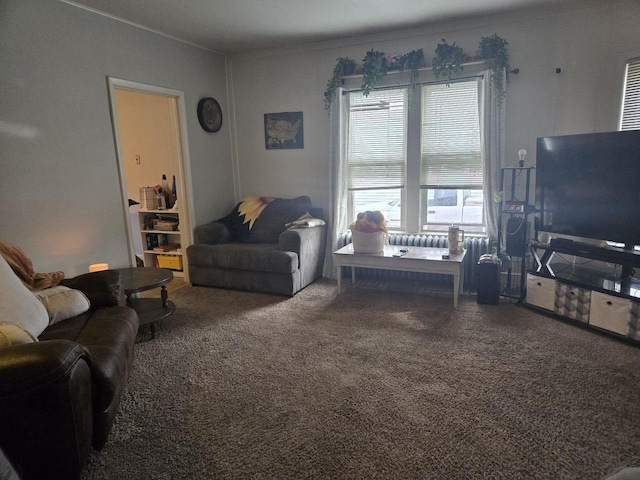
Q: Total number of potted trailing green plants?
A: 5